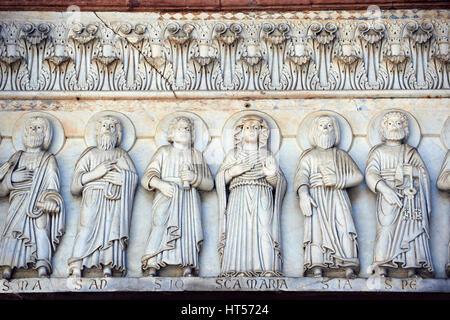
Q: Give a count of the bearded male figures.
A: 4